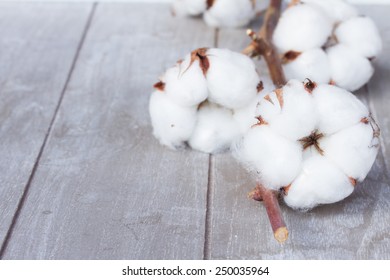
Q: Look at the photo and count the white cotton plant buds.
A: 4